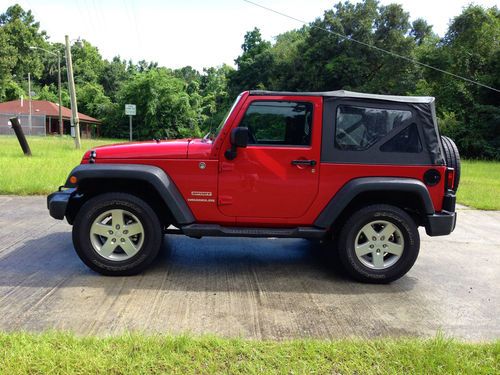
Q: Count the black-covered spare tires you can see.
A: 1